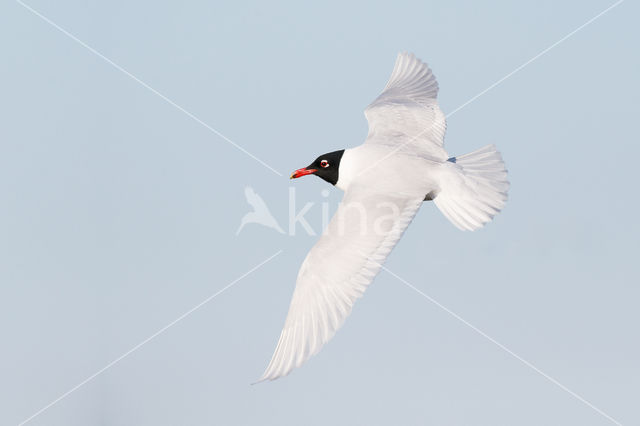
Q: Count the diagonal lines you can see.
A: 4